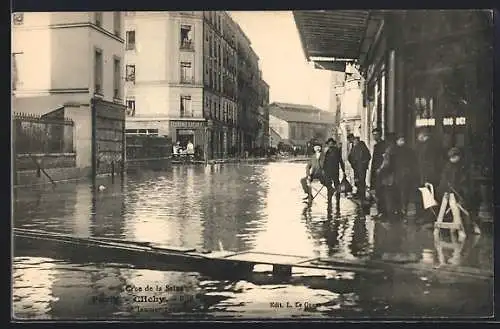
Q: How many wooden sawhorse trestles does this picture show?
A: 1